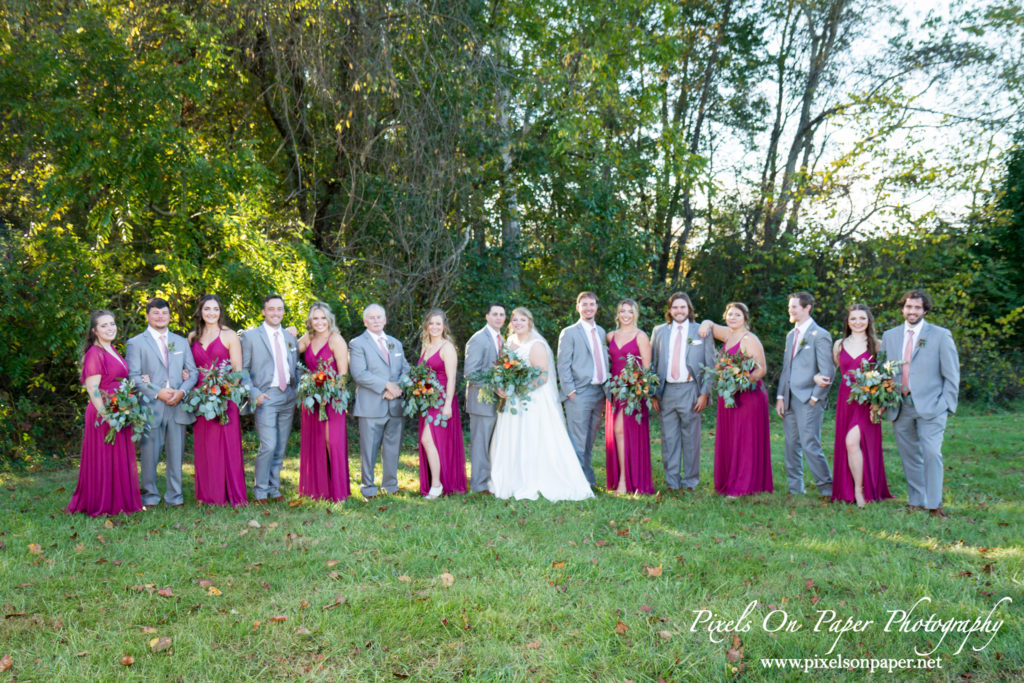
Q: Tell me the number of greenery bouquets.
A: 8